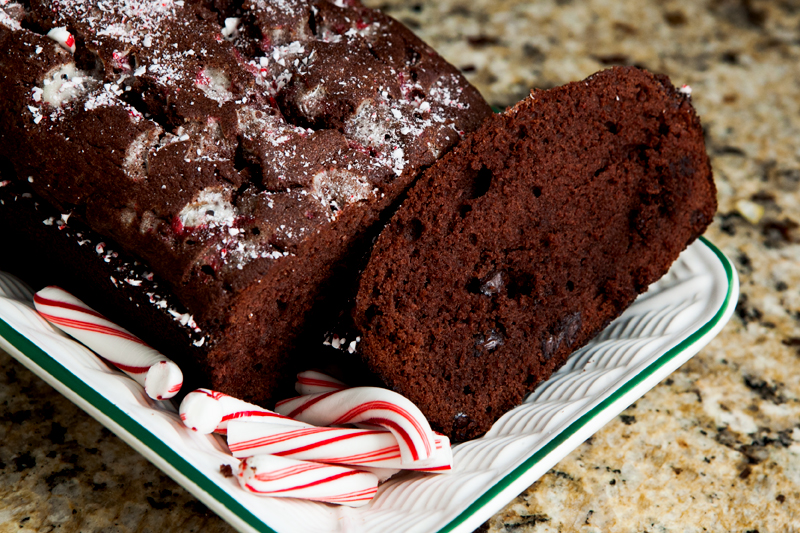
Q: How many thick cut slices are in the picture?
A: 1